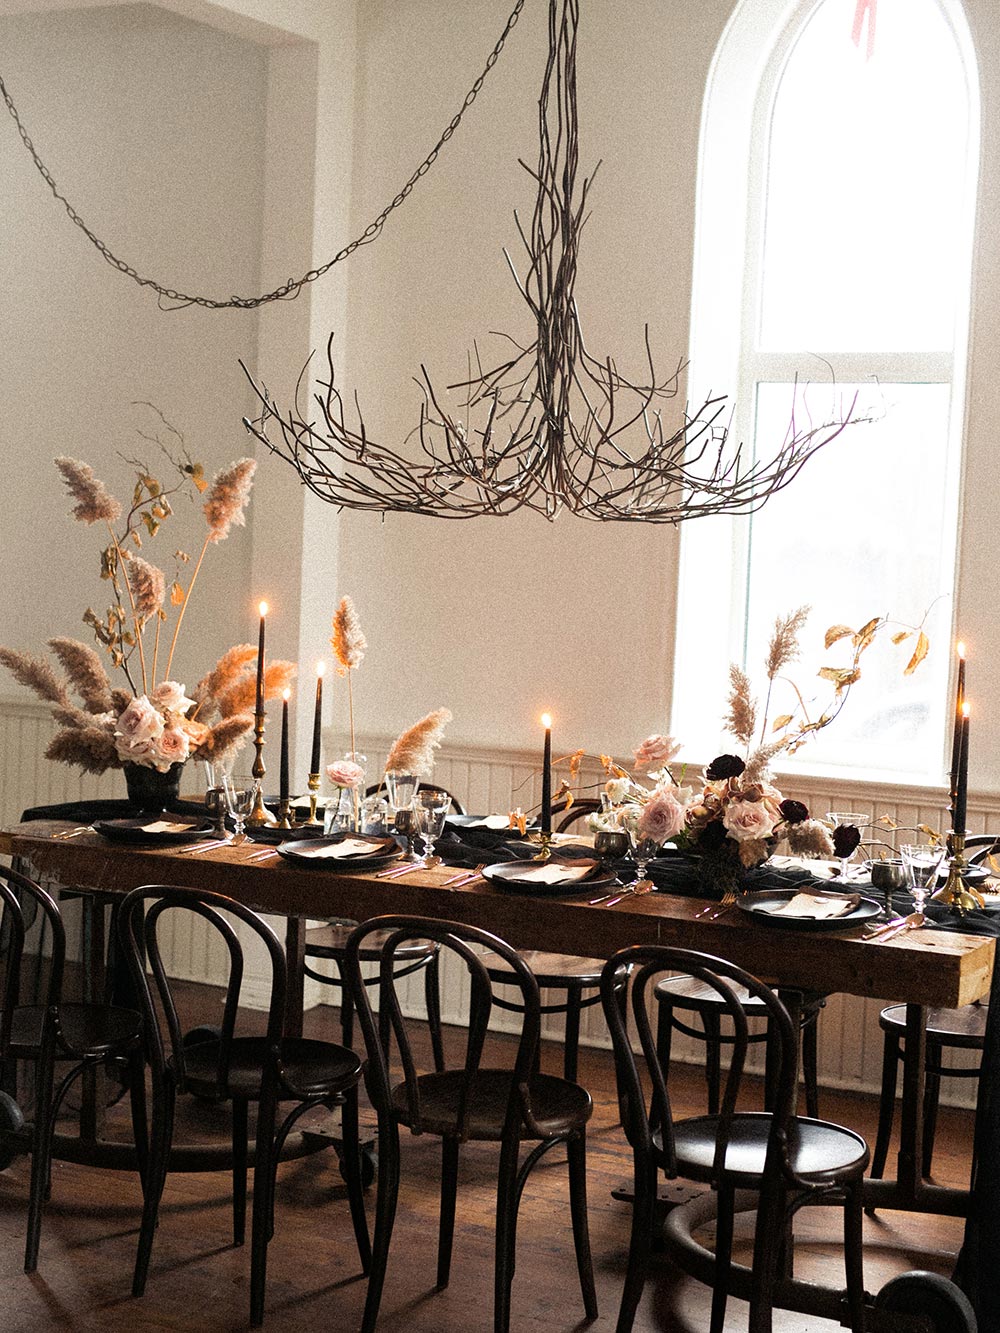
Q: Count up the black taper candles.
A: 6